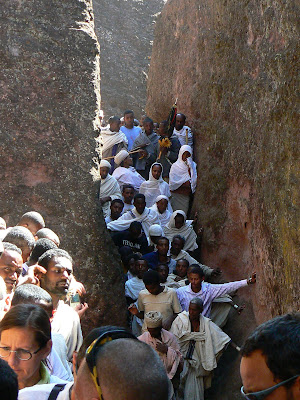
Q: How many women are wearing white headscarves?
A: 4